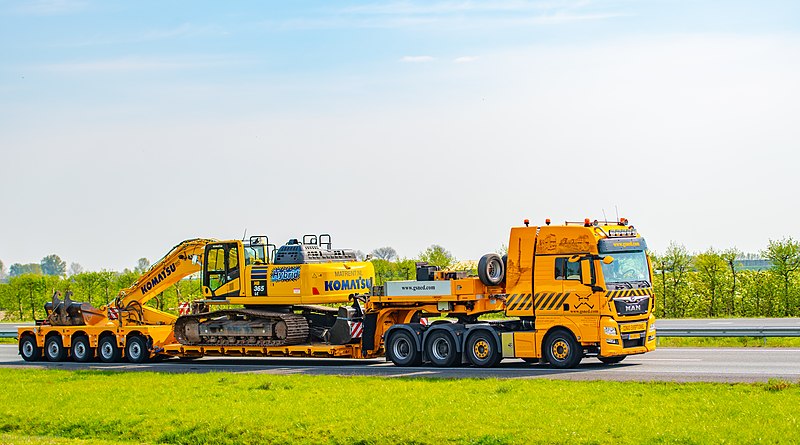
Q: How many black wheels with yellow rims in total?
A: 2